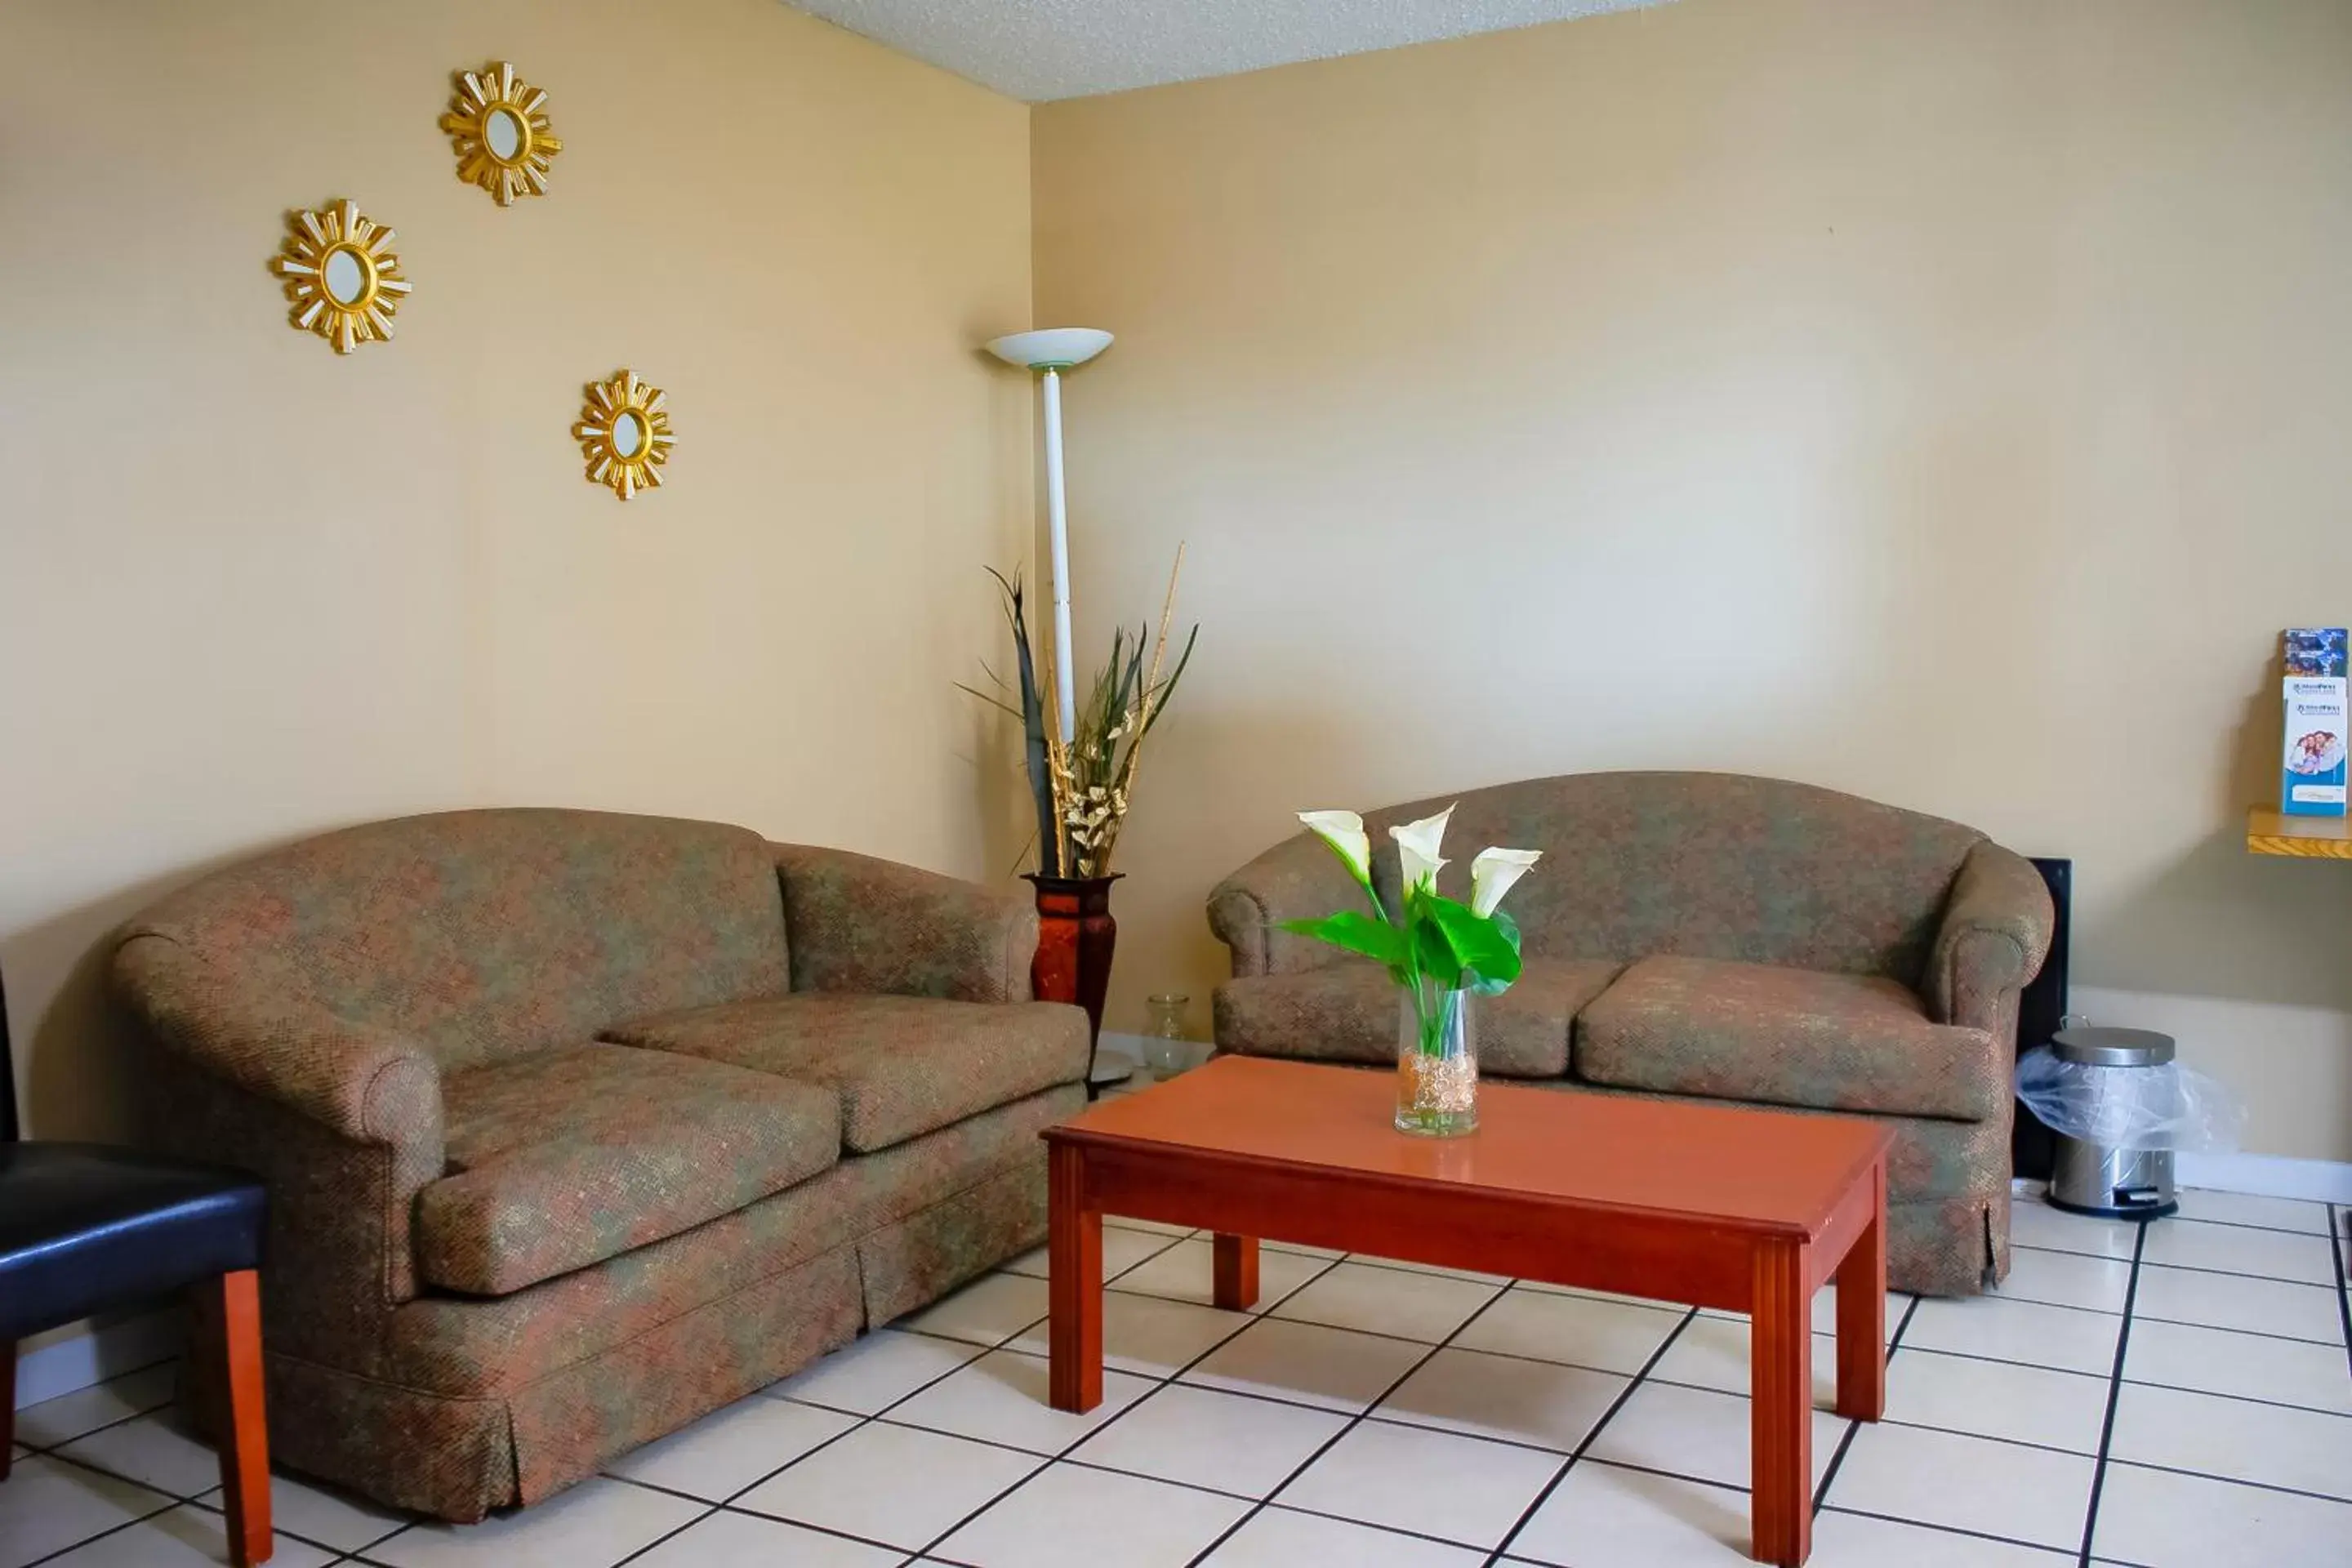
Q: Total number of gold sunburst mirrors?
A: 3